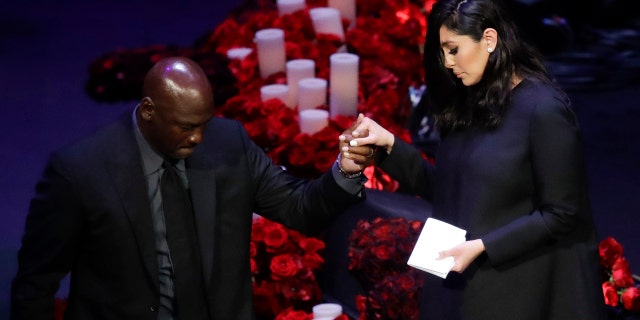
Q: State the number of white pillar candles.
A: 11